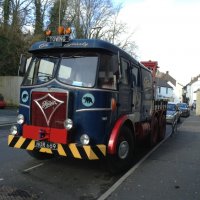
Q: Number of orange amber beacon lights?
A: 3